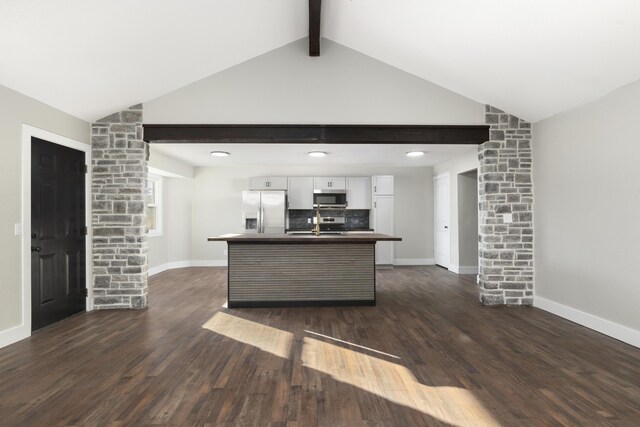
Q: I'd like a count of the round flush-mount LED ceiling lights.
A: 3